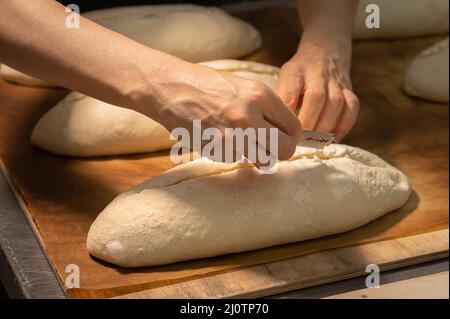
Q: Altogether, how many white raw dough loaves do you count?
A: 5